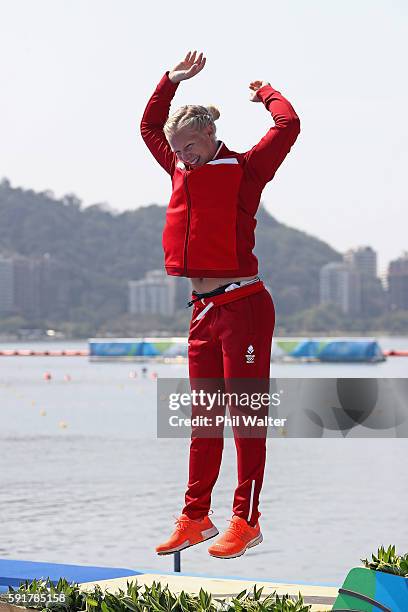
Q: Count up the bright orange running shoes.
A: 2